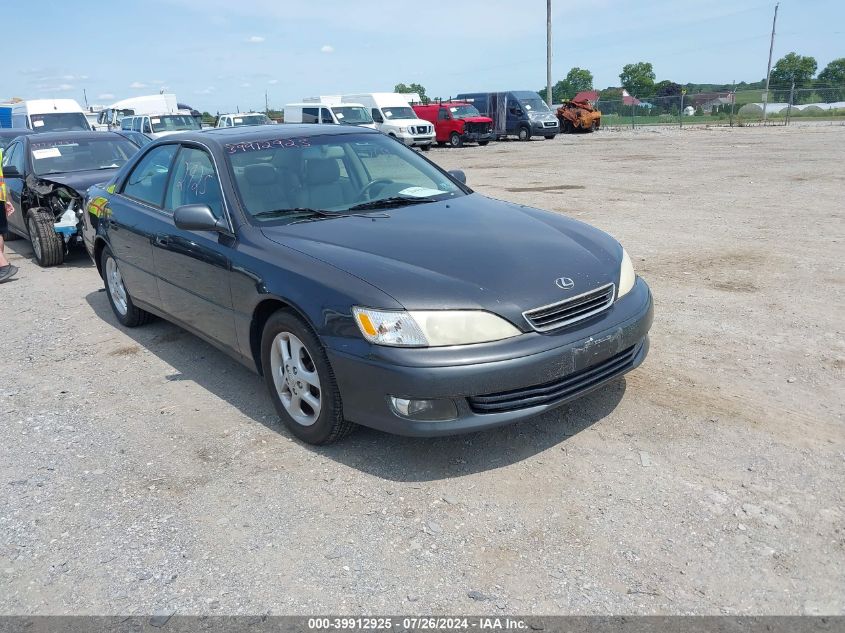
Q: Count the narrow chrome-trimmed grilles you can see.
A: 1